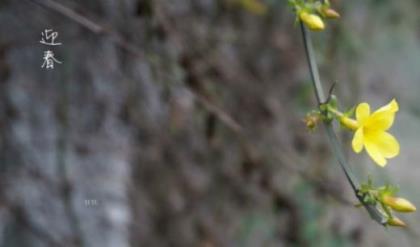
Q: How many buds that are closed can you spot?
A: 4